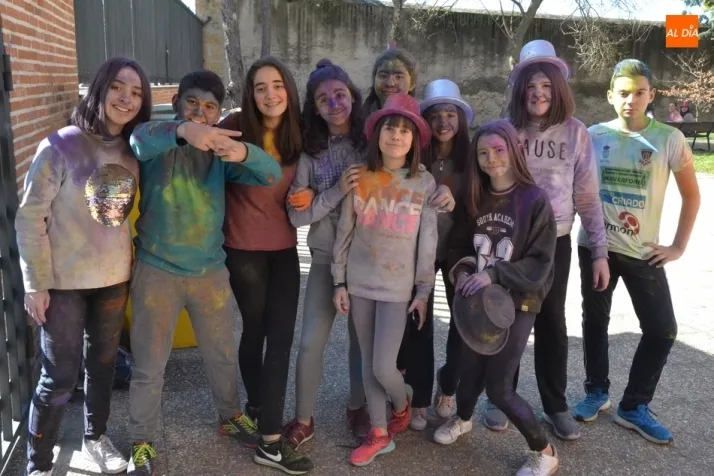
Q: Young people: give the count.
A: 10